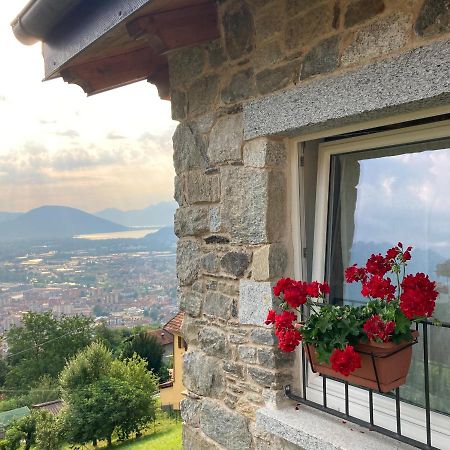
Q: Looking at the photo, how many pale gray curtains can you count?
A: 1